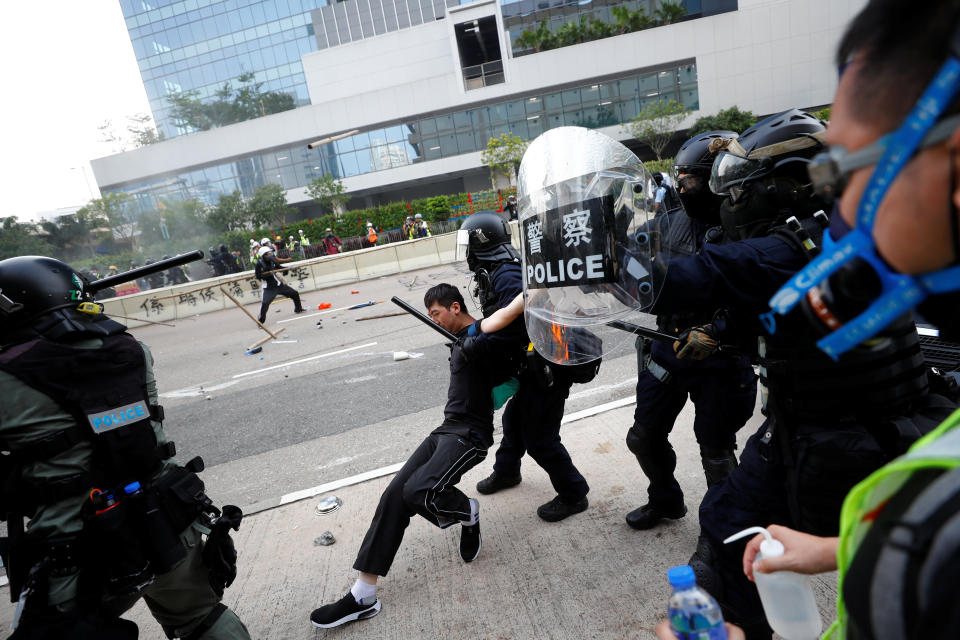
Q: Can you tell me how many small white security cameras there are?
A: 0